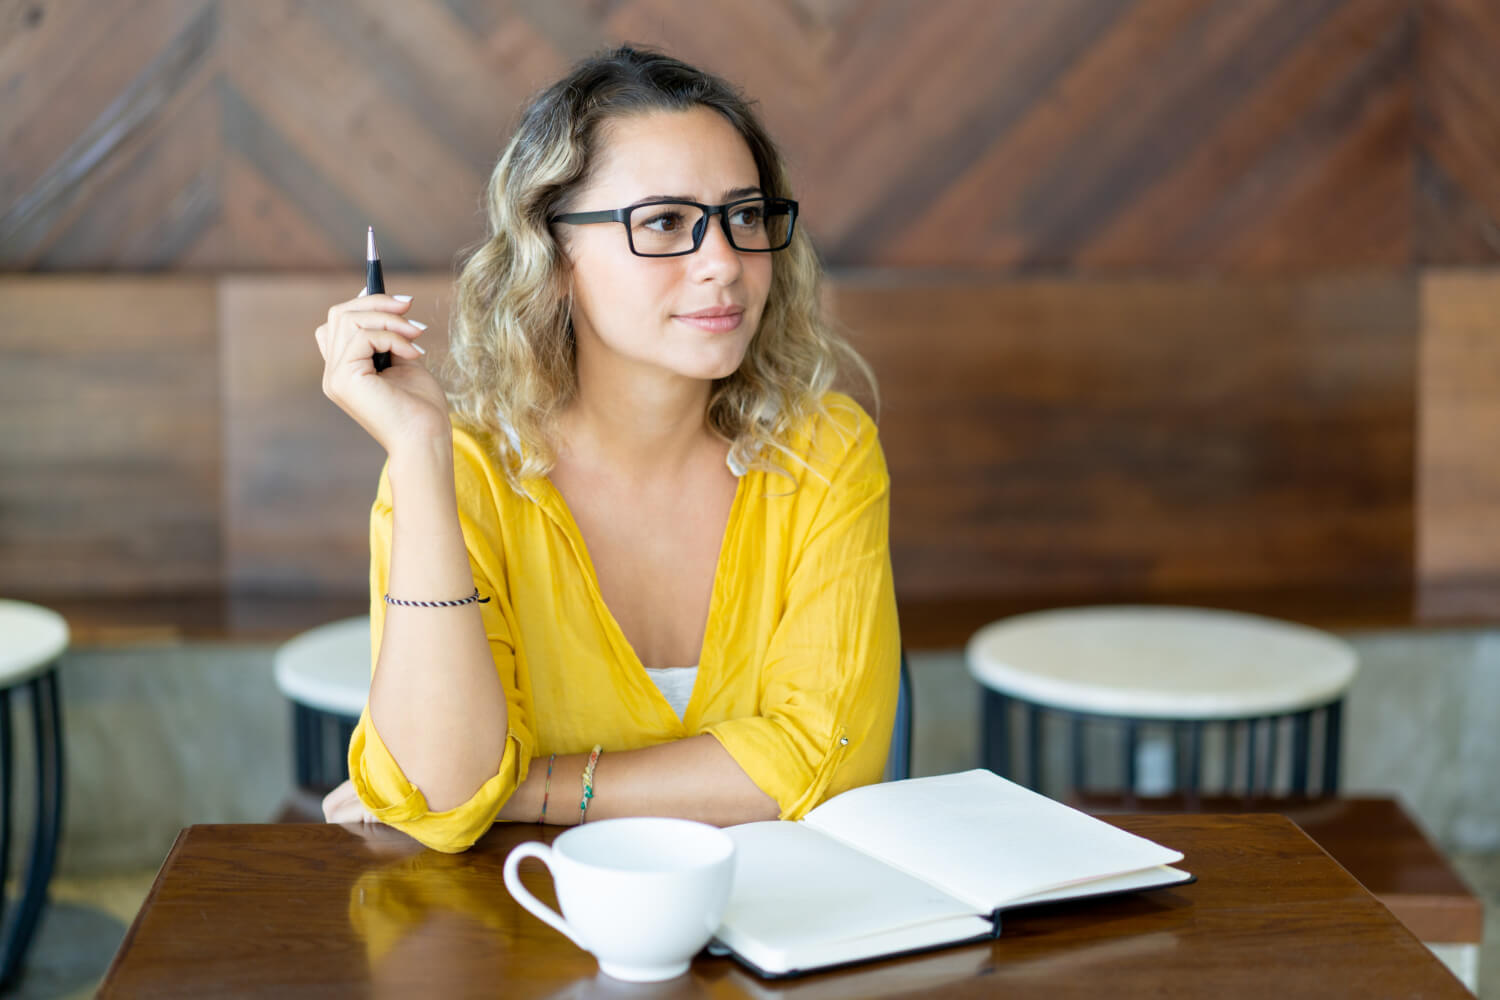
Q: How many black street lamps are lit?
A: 0